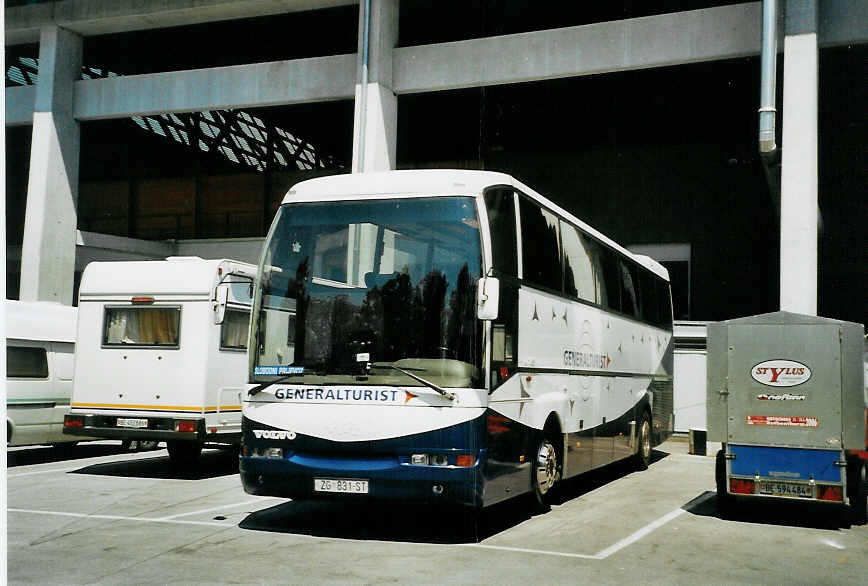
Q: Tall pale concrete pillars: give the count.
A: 3